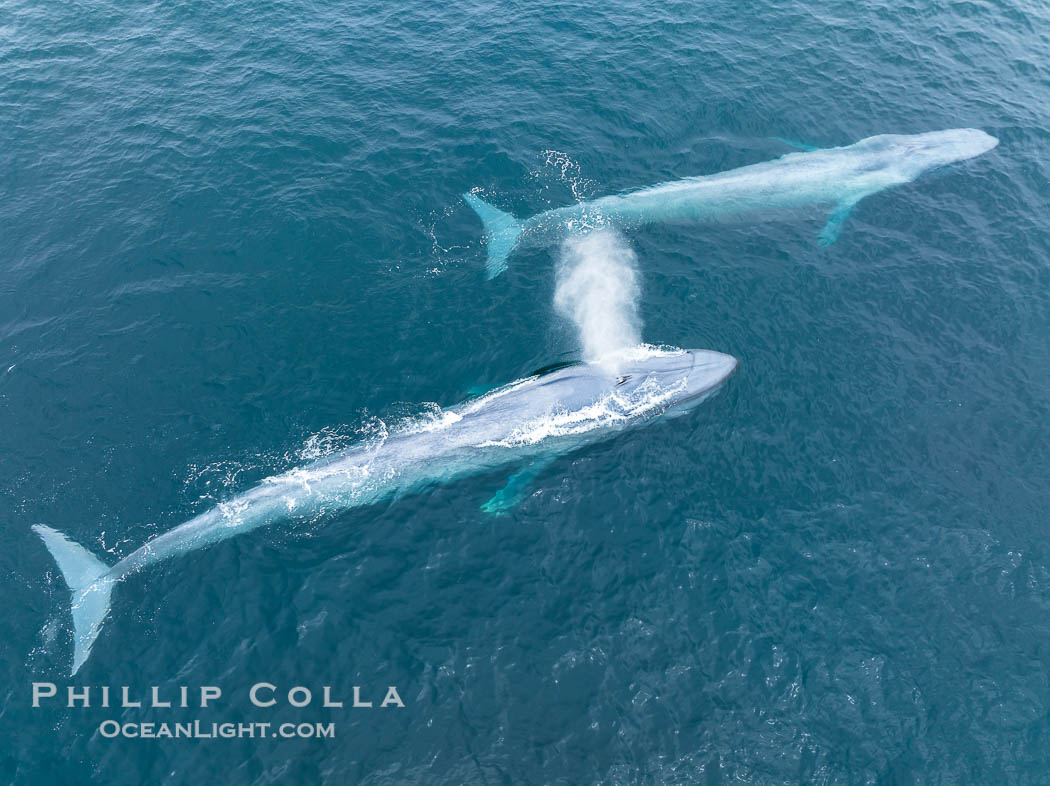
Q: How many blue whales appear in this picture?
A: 2